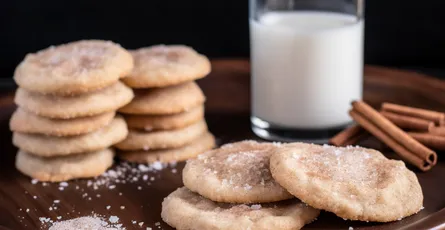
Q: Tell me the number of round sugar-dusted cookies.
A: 13